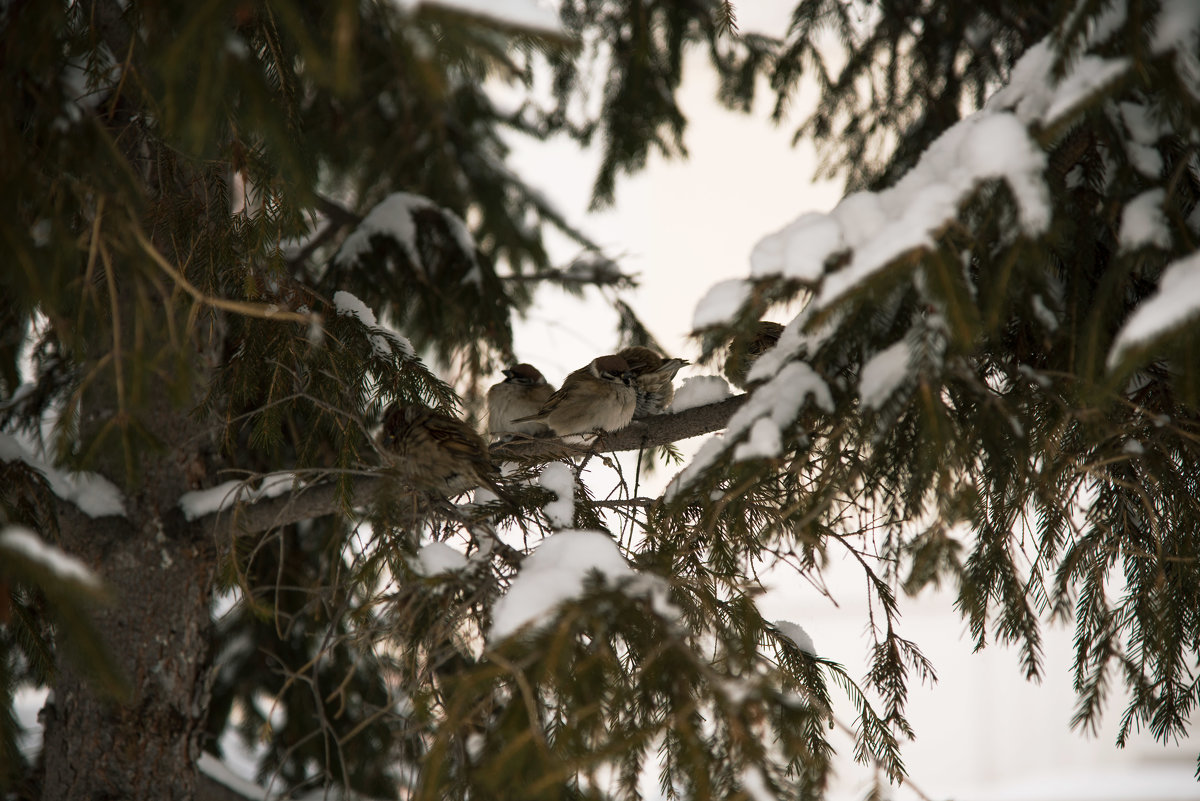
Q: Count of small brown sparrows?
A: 5